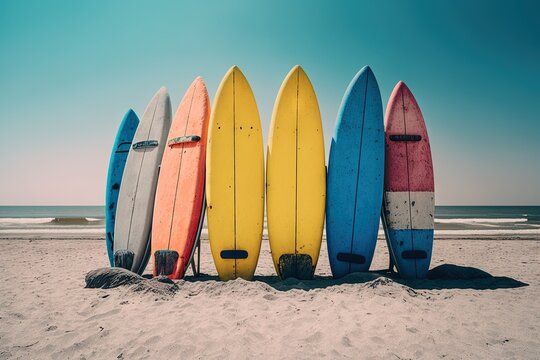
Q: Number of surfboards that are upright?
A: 7